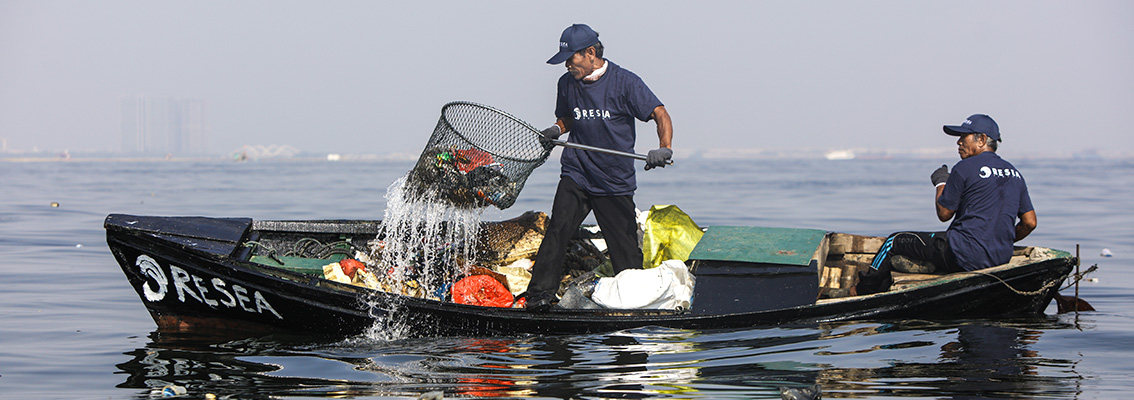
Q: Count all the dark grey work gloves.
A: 3